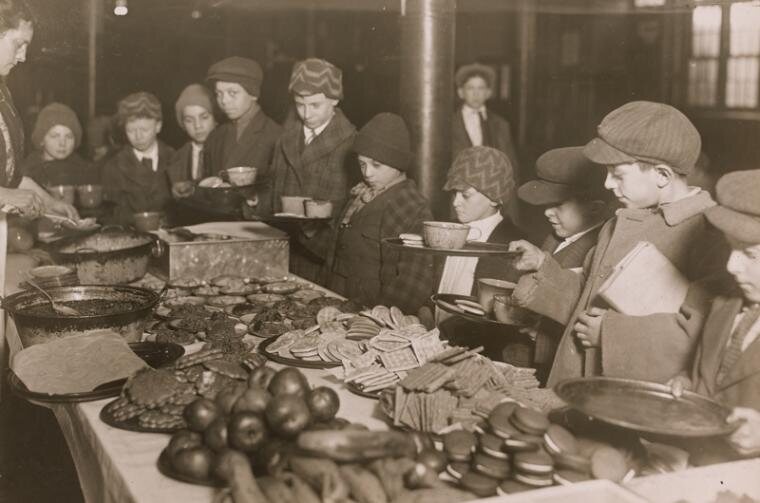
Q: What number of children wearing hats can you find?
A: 11